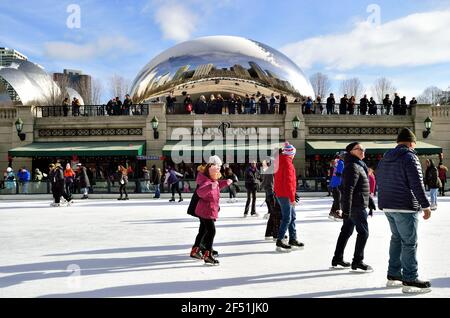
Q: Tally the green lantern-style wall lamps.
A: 4